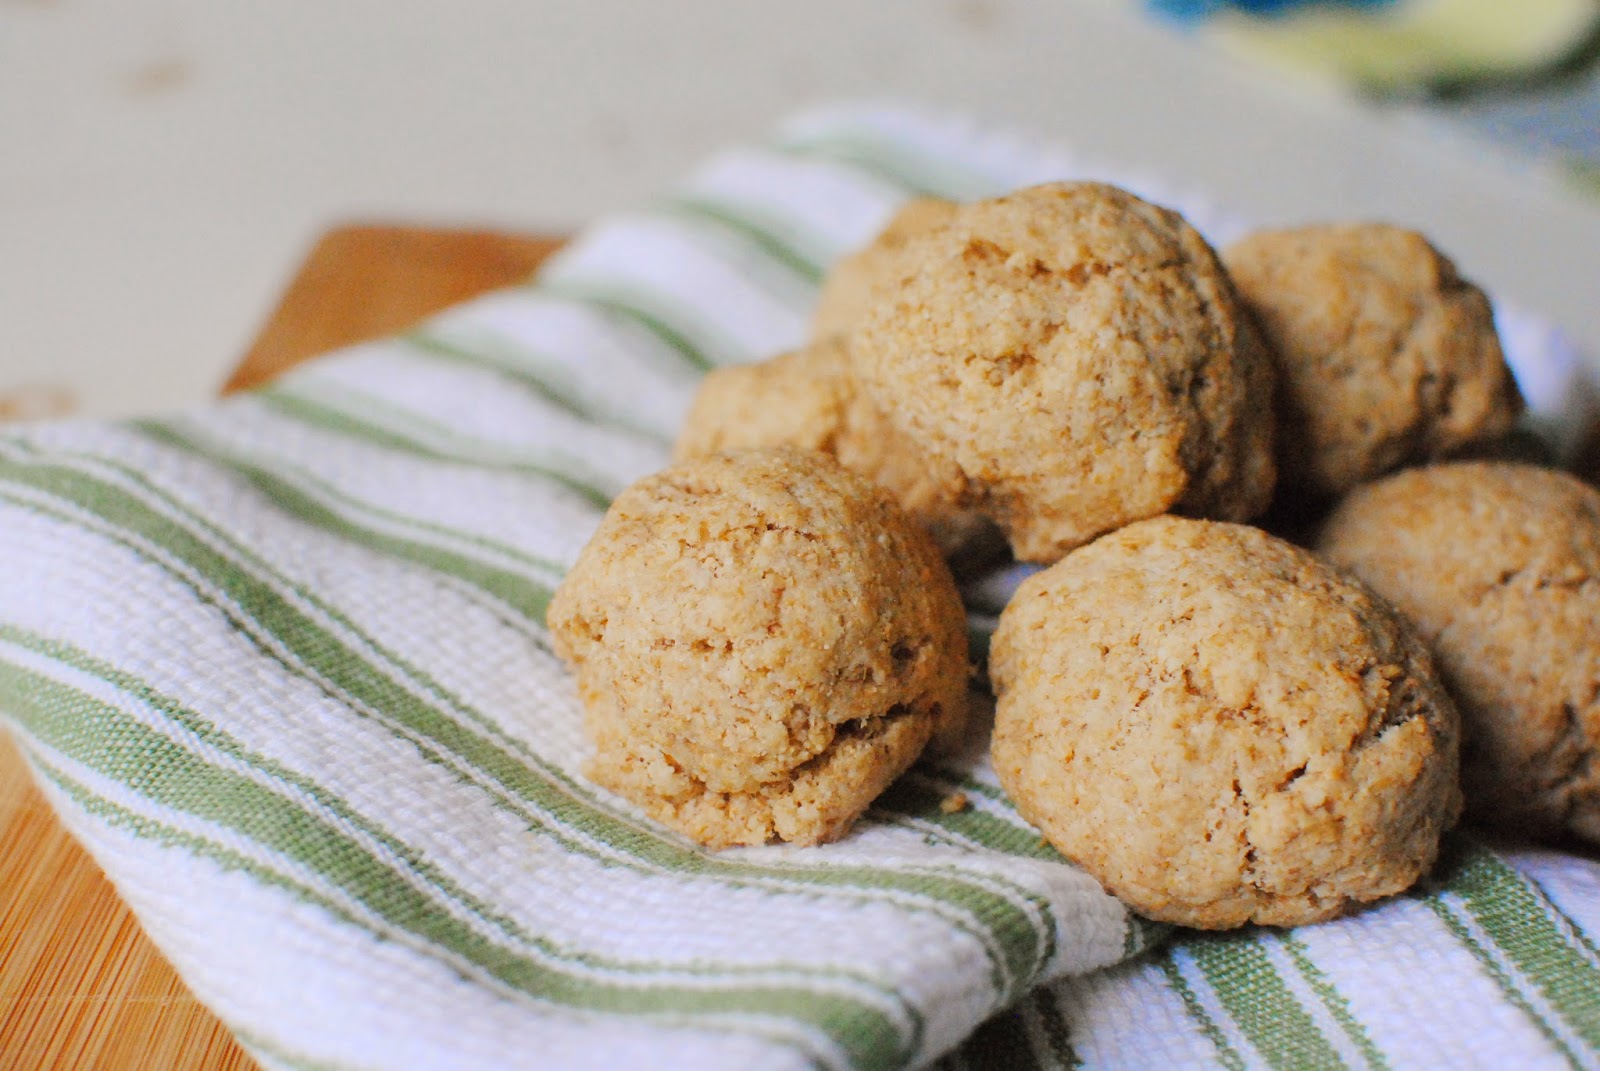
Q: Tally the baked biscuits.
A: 7